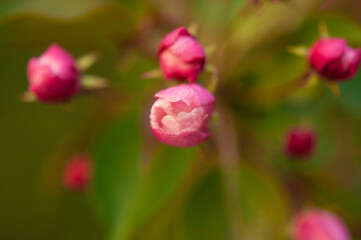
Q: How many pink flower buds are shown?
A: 7